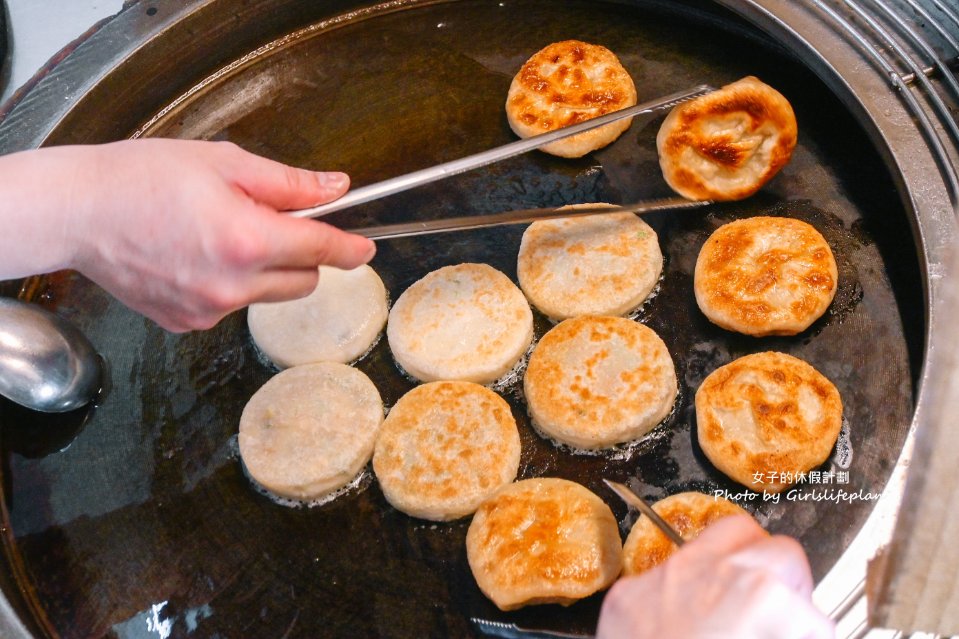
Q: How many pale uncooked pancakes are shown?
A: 2